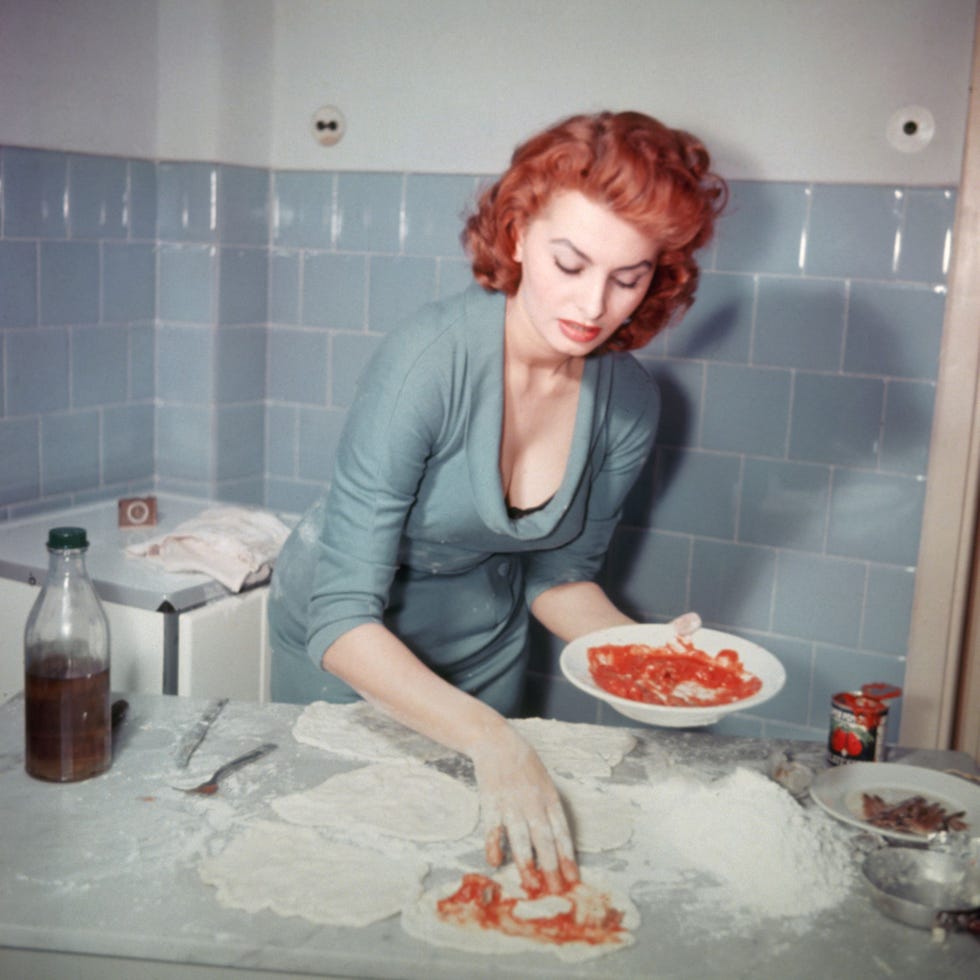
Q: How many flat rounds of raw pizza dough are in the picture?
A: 6